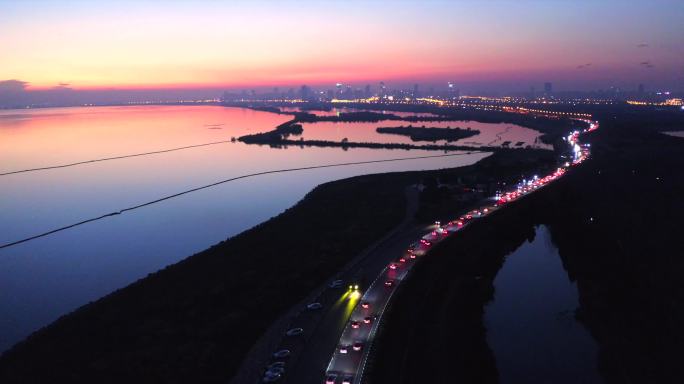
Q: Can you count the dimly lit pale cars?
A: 7